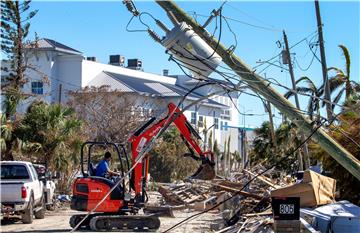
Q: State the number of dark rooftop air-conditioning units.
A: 3